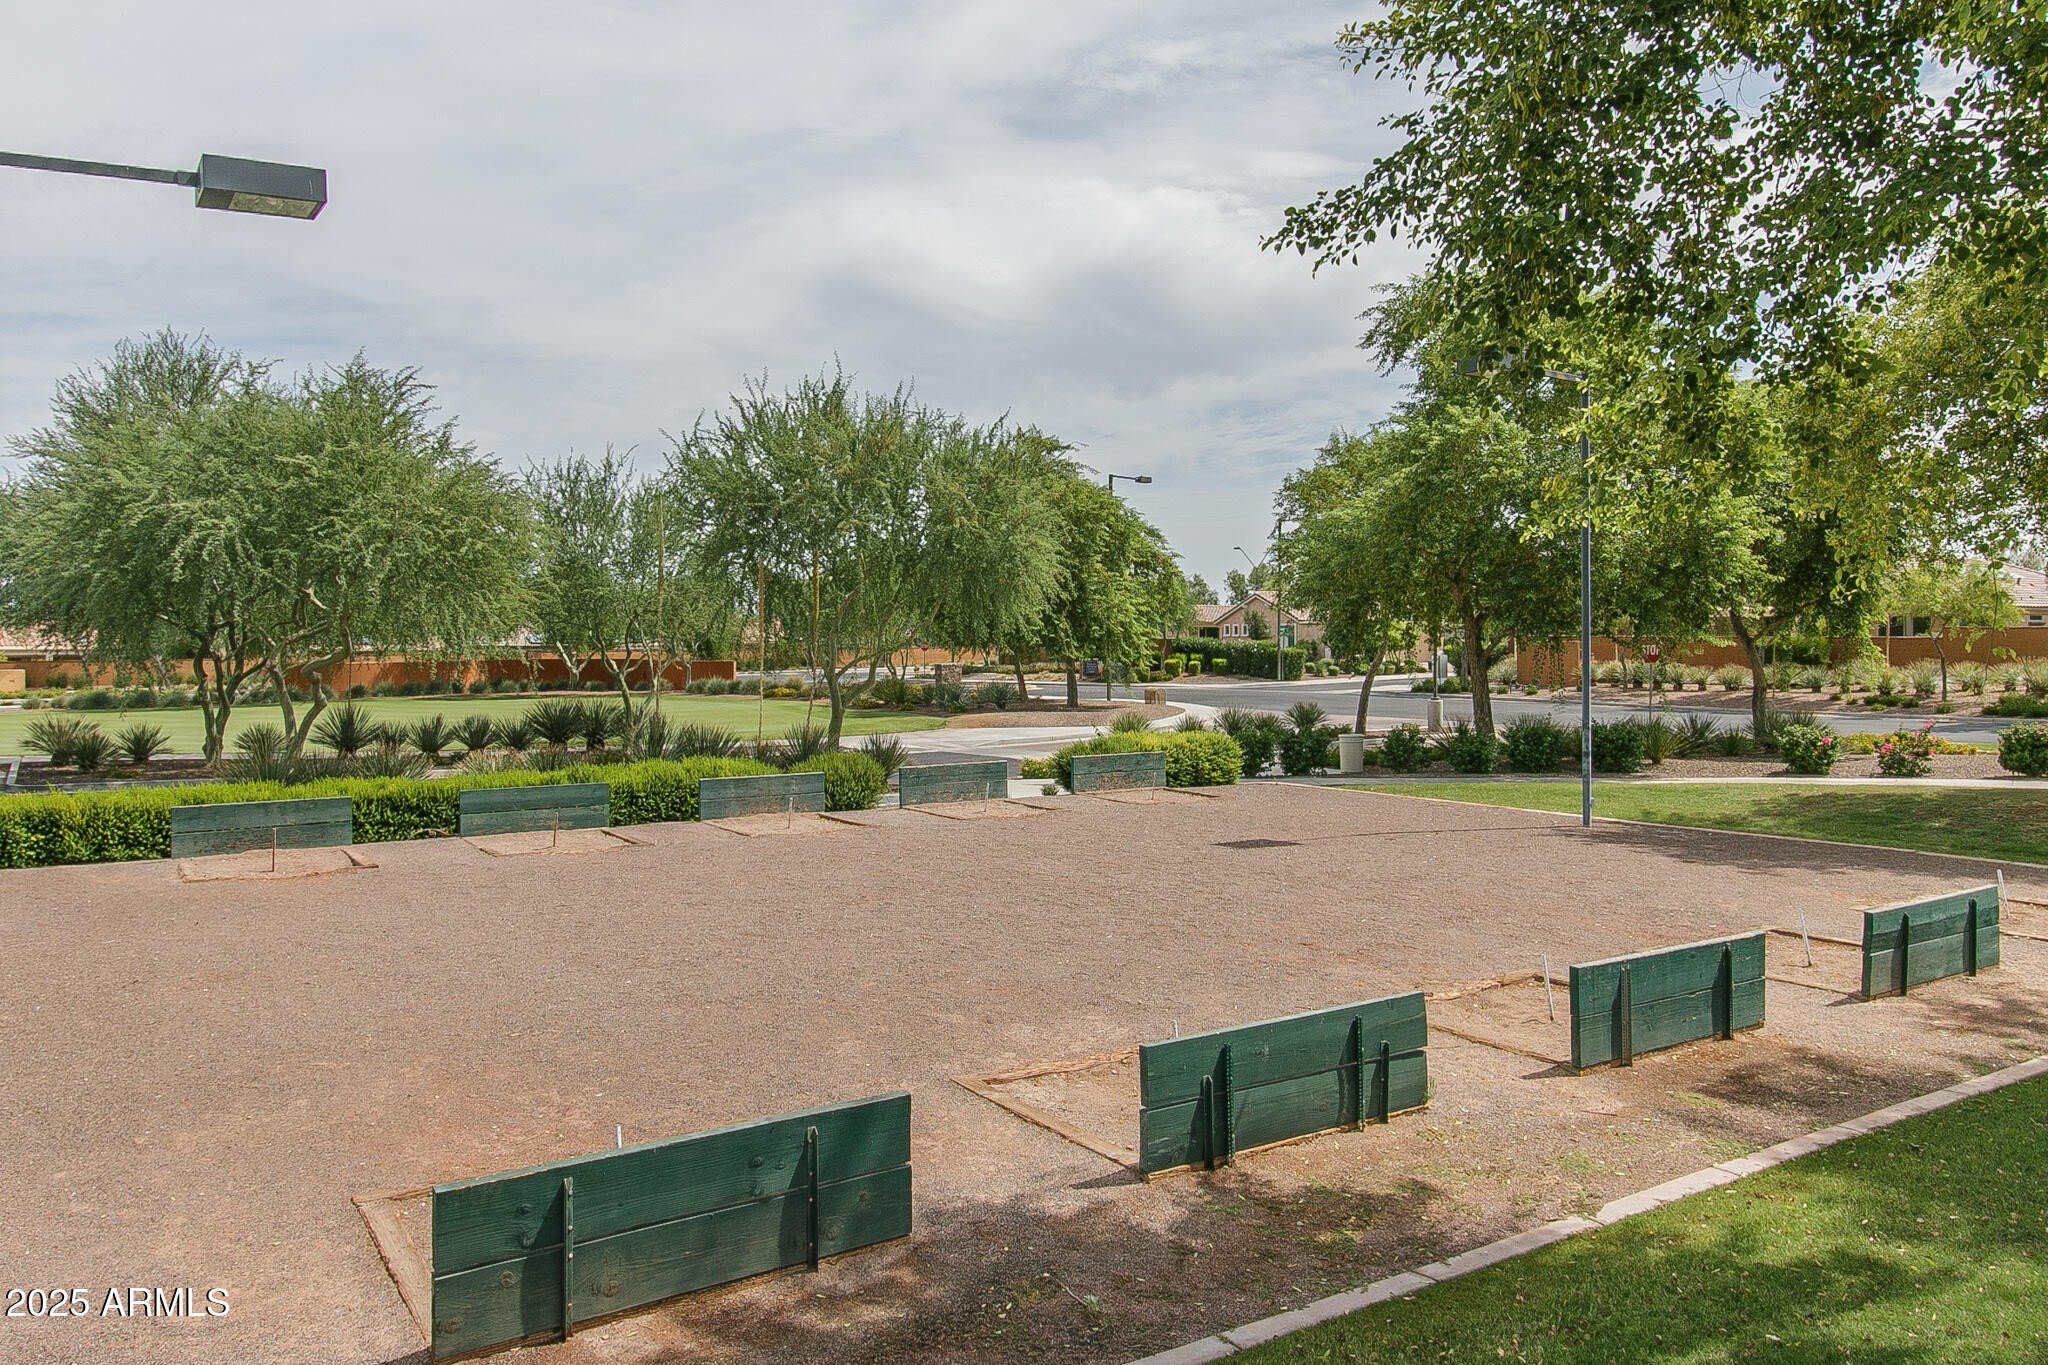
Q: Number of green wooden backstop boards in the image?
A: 9